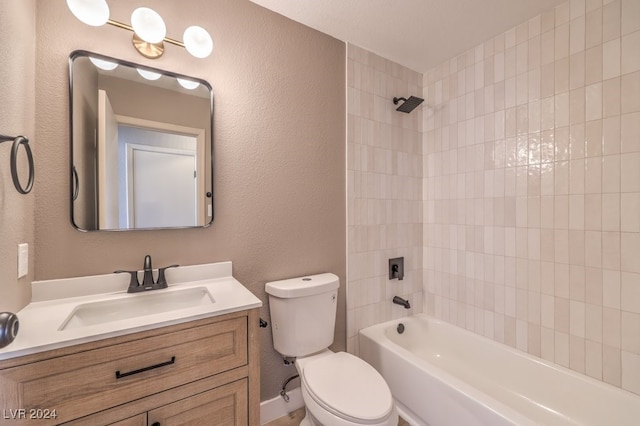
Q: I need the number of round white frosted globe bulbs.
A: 3